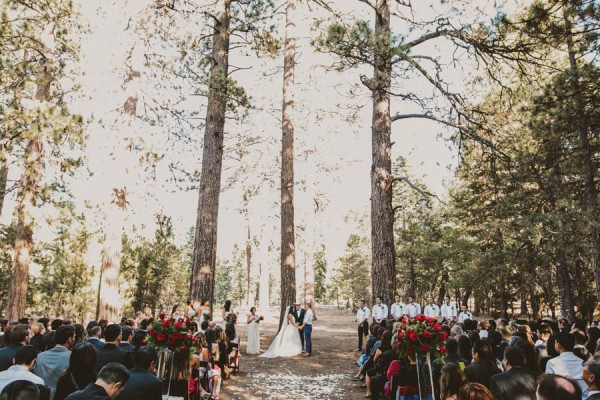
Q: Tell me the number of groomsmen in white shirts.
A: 7